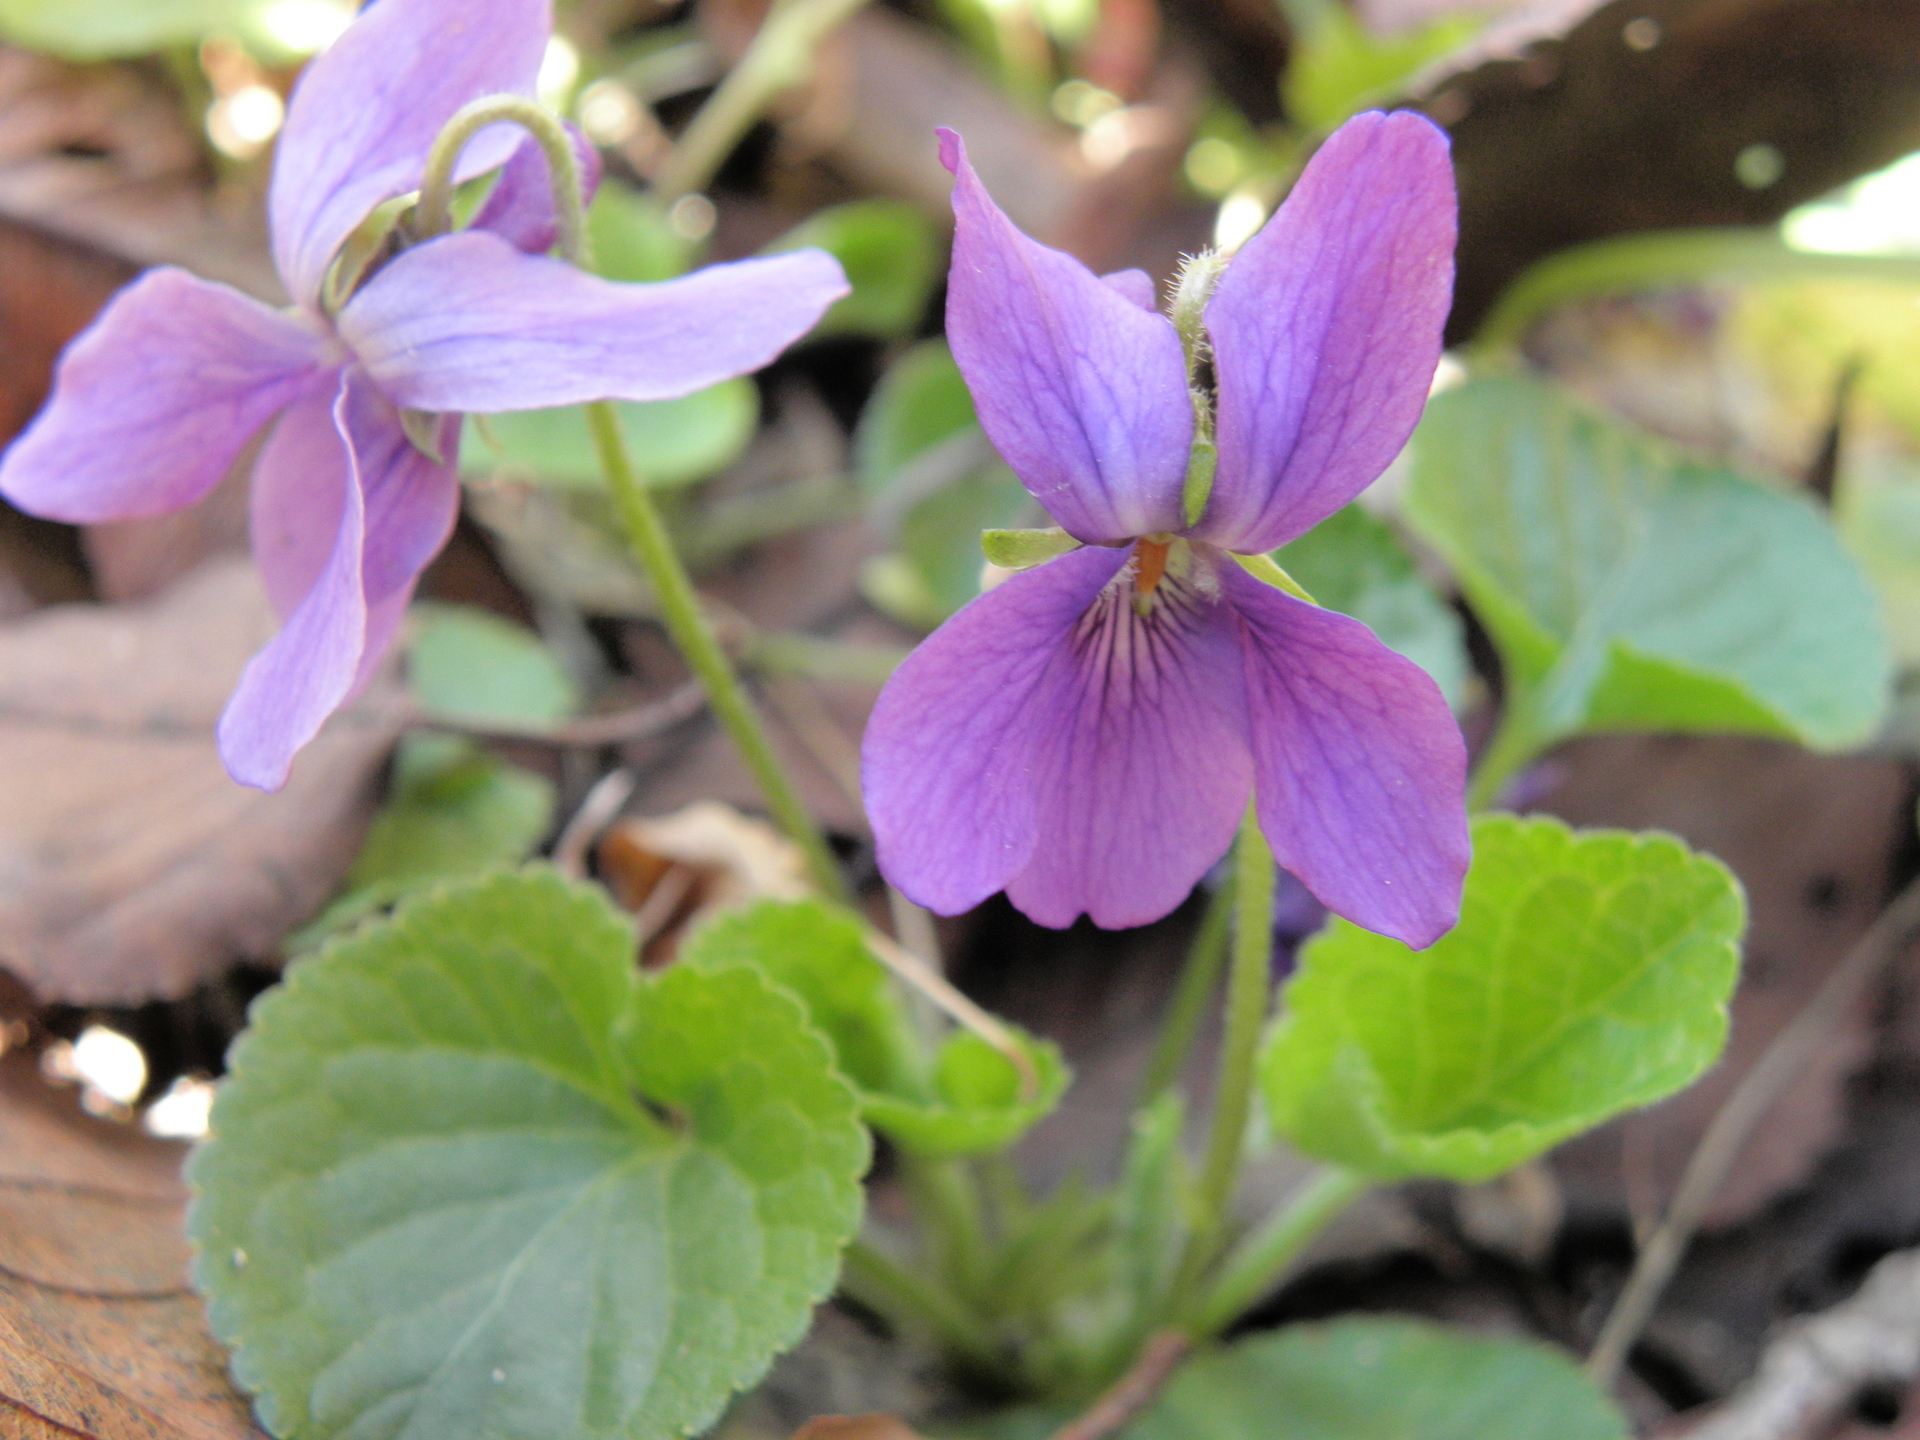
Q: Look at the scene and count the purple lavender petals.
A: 10